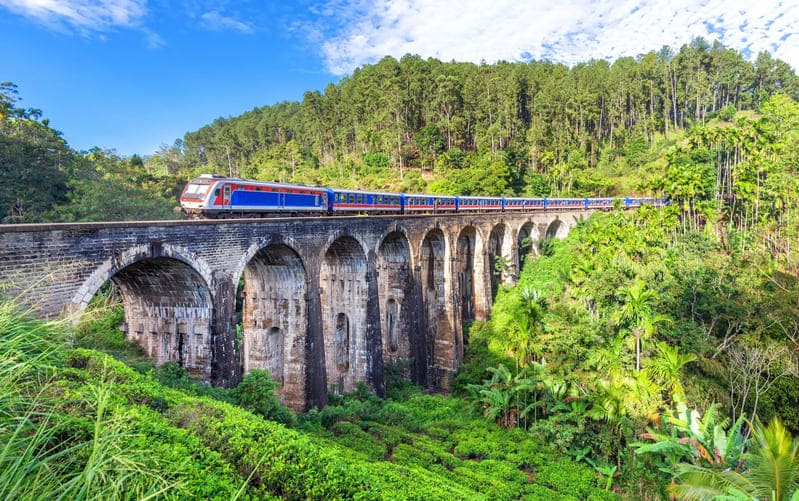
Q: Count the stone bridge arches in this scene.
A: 9